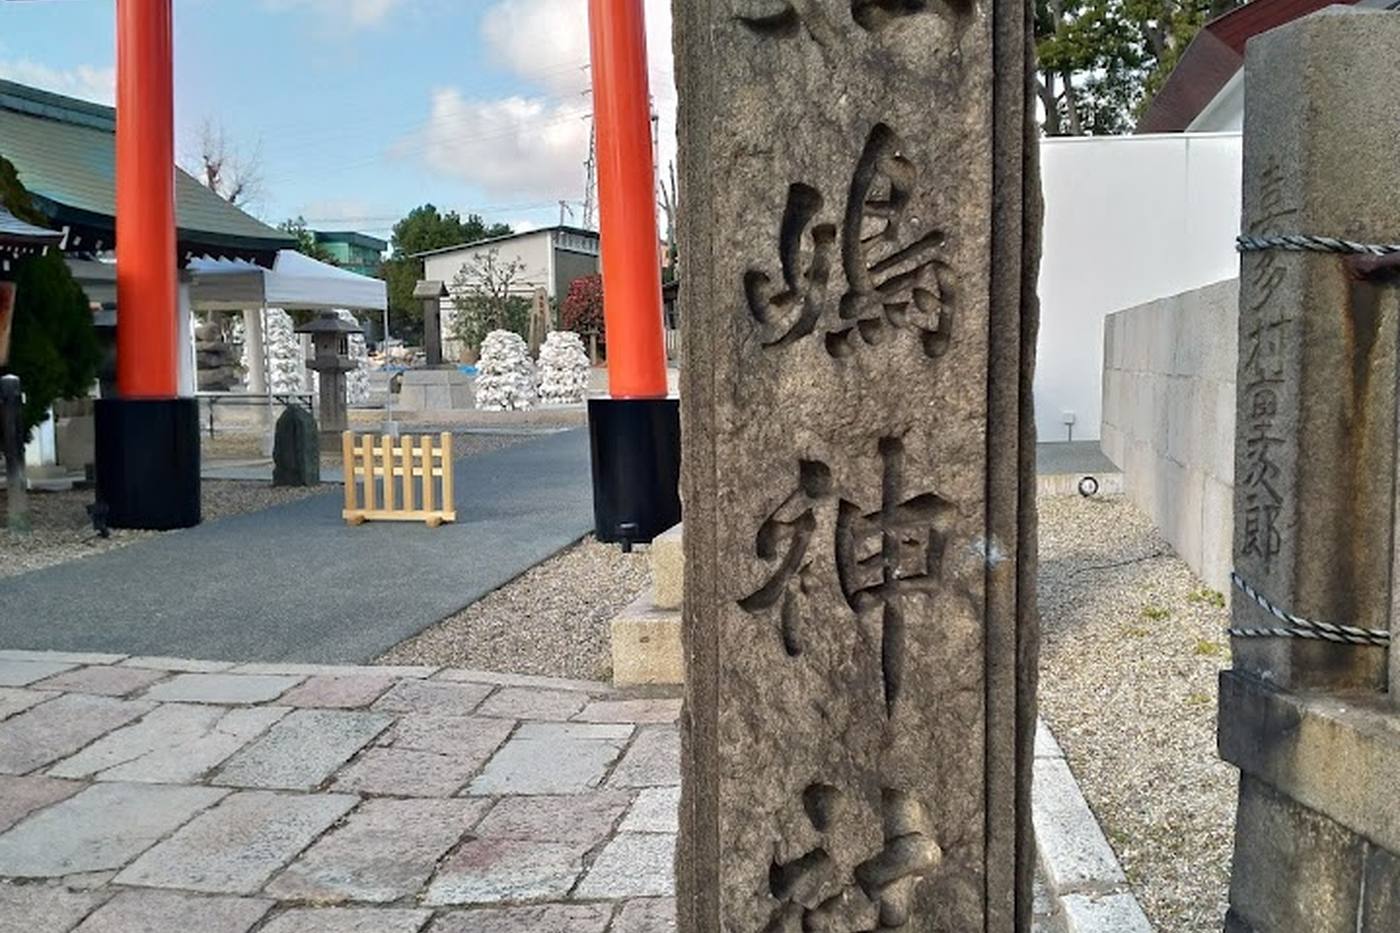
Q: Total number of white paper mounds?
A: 4